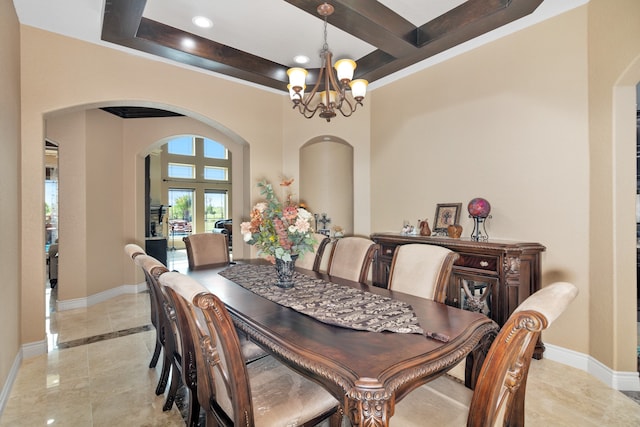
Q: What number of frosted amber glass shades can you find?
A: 5